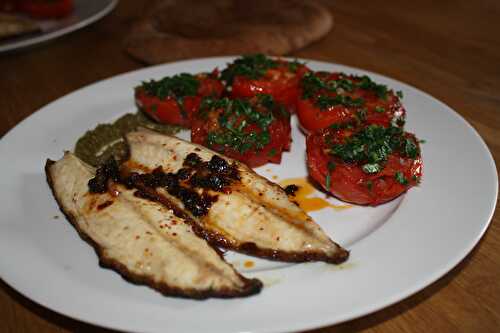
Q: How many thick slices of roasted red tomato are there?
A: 5